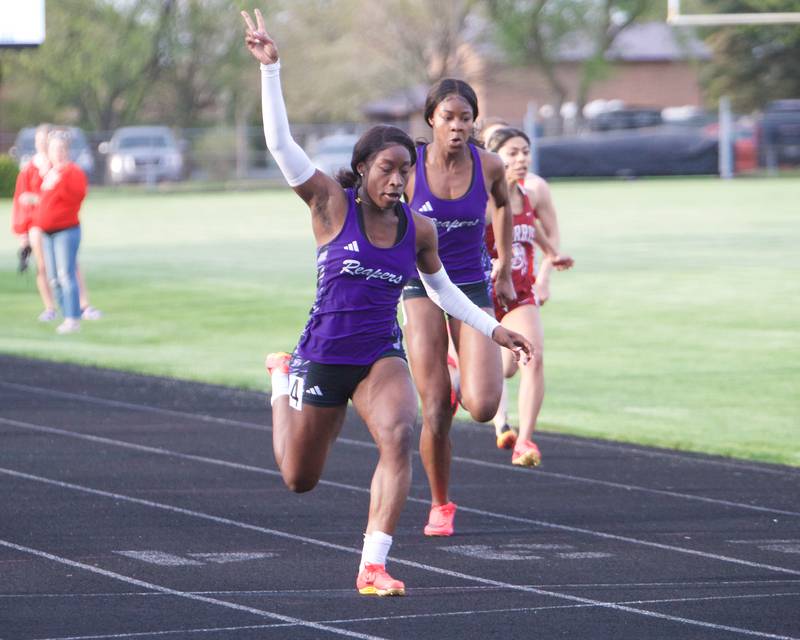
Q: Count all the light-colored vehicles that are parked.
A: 3